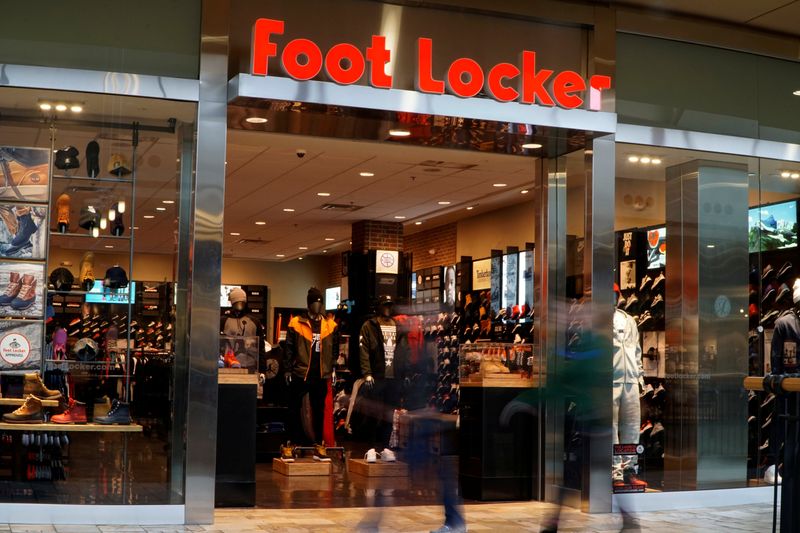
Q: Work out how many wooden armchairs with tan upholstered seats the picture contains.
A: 0